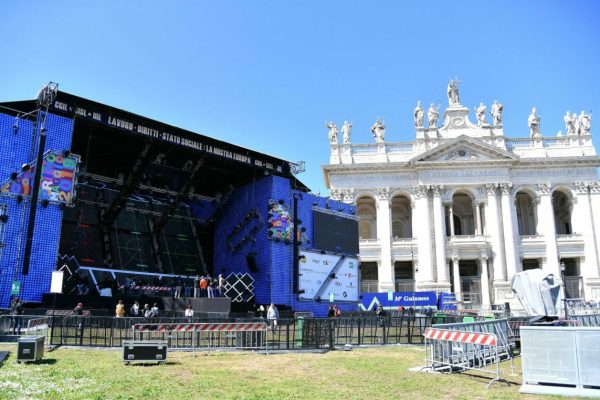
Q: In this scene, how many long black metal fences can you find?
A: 1